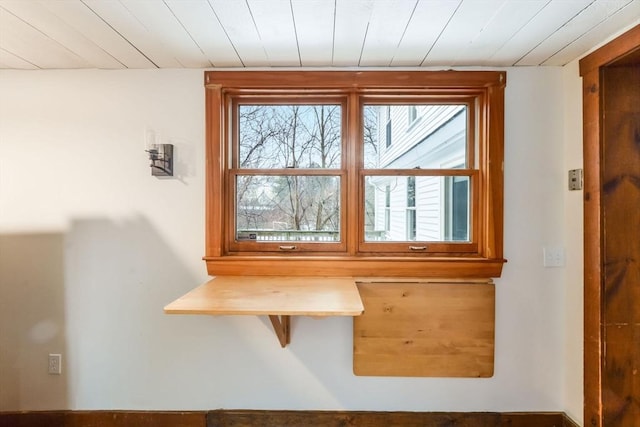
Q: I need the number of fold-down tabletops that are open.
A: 1